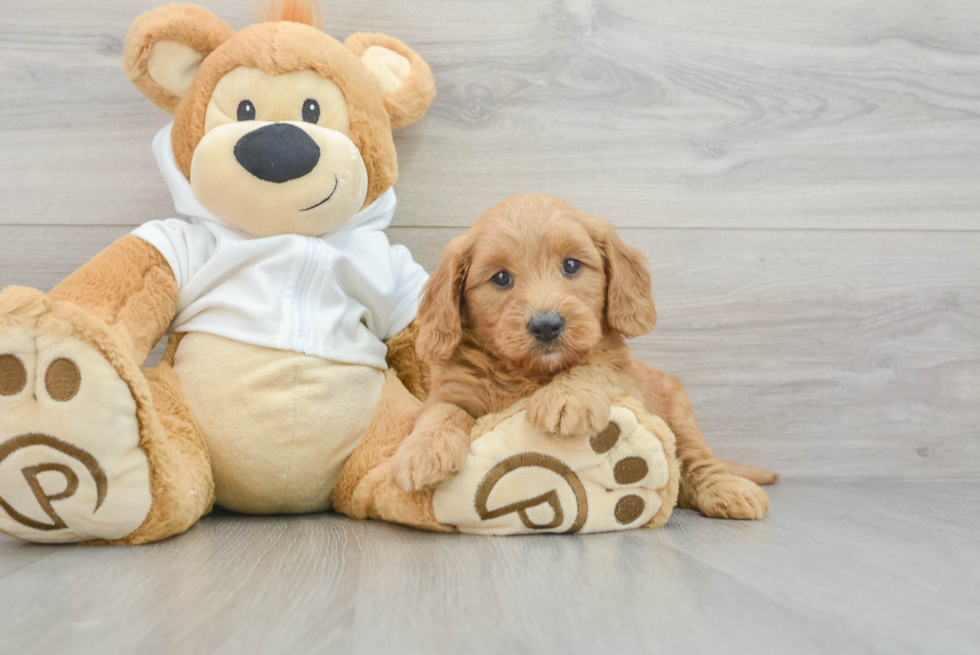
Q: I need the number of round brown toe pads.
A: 5